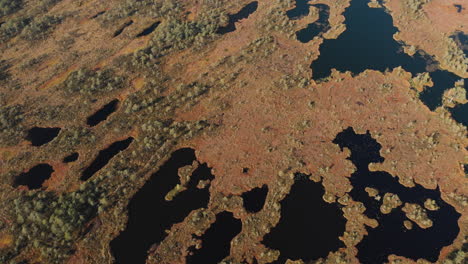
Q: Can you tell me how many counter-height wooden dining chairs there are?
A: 0